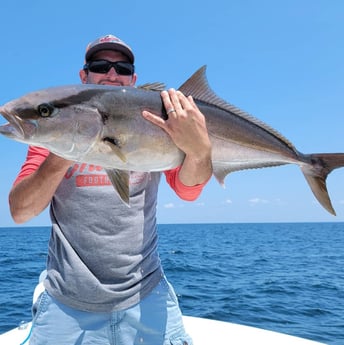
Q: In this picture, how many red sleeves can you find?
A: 2